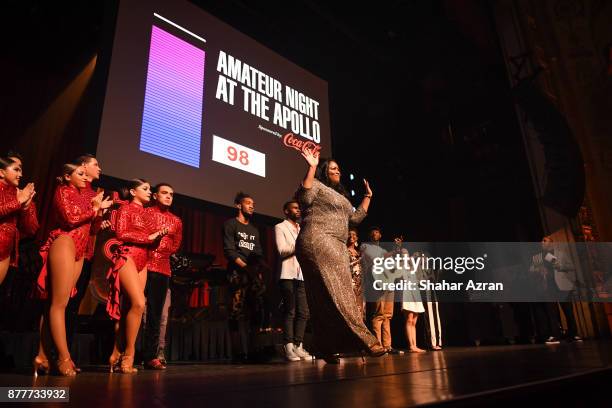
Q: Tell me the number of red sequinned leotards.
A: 3